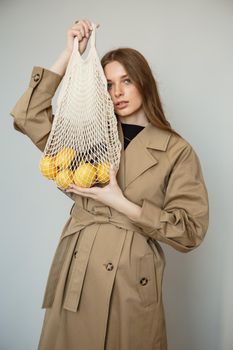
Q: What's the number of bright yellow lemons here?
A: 5